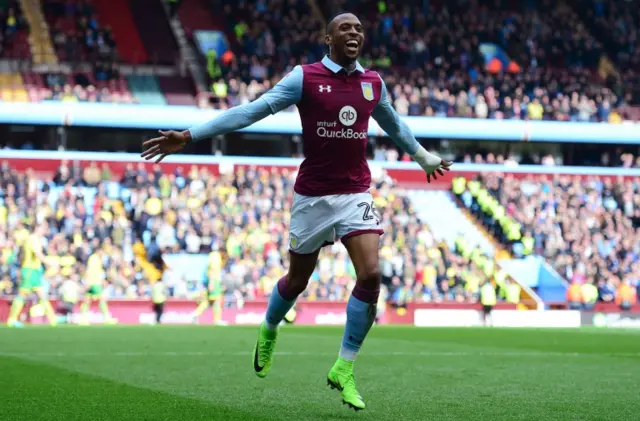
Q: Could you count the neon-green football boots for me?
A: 2